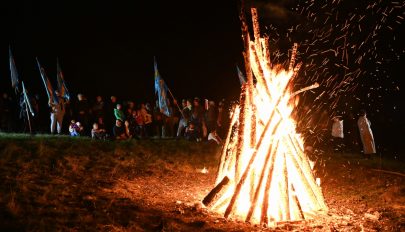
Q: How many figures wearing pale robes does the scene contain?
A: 2